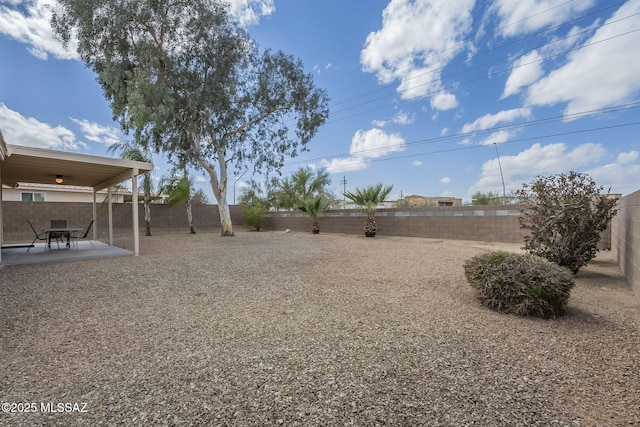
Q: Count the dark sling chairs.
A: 3